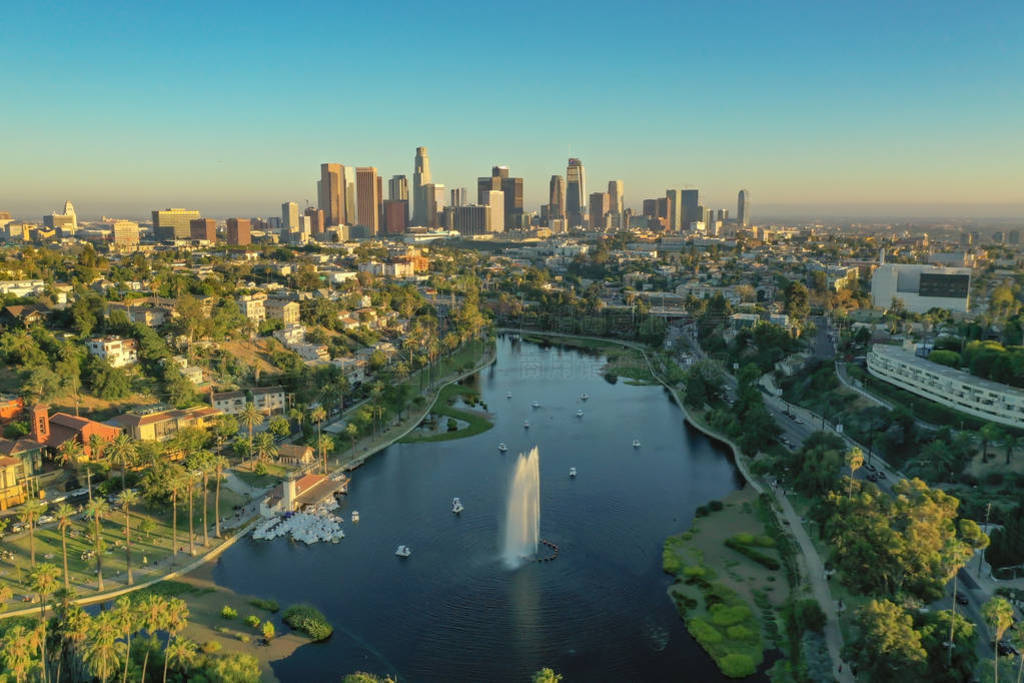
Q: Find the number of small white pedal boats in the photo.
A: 11